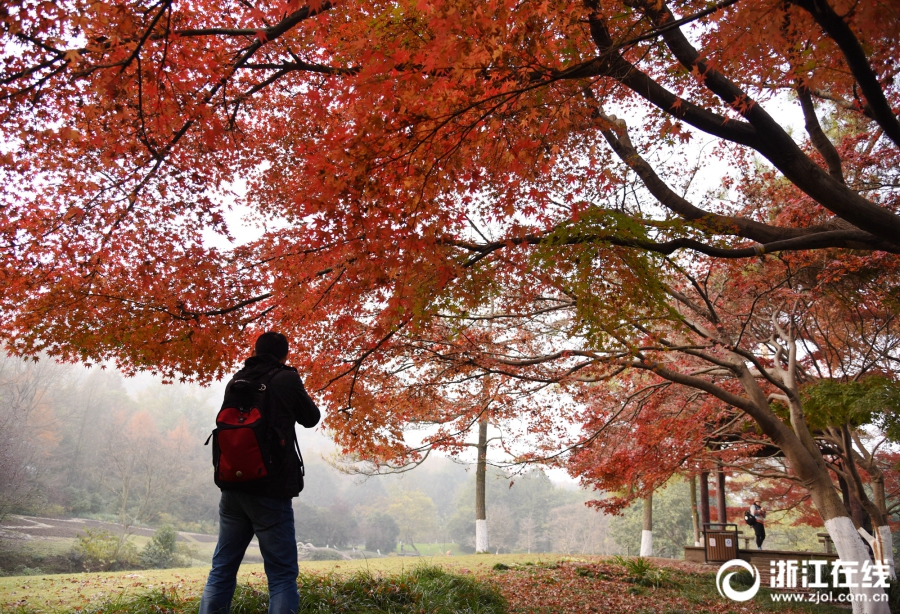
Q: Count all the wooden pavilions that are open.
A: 1